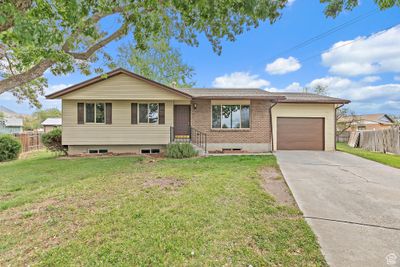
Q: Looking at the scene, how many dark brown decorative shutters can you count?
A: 4